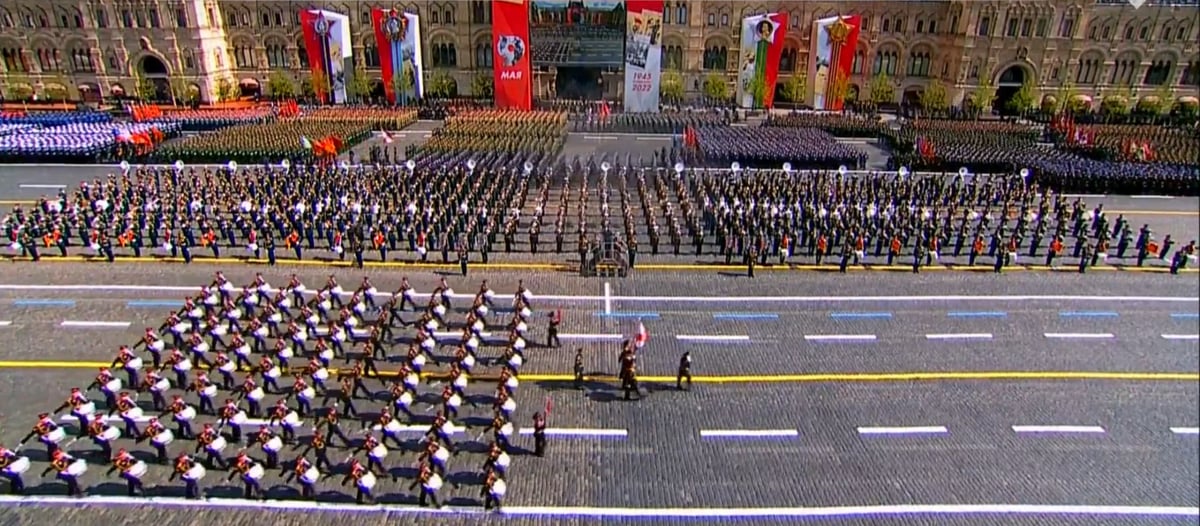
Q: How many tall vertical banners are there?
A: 6